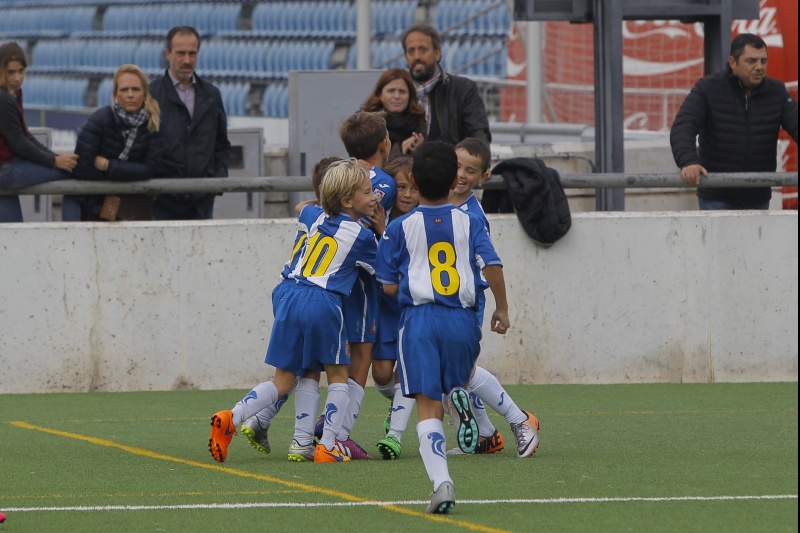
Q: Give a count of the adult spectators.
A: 6